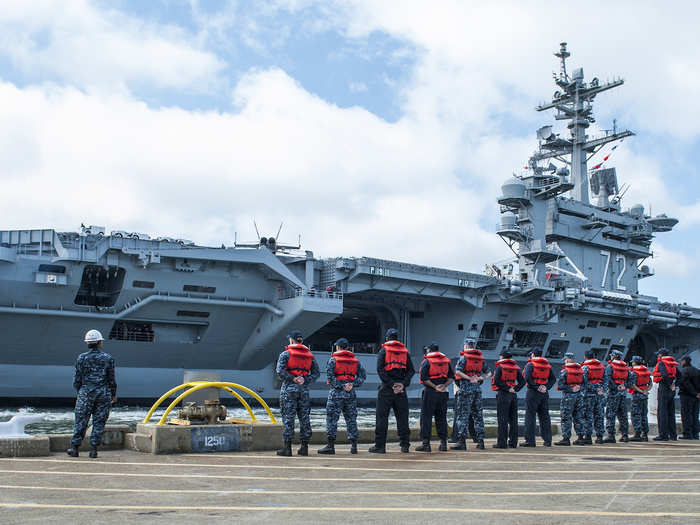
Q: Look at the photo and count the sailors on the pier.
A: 14